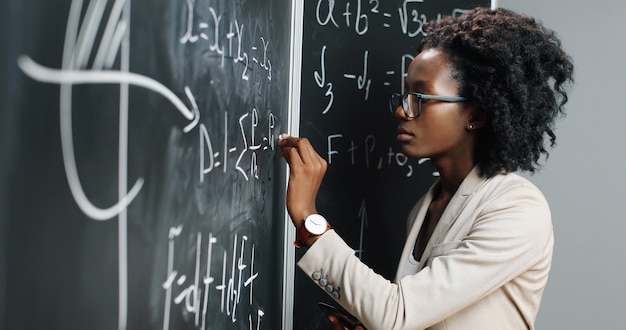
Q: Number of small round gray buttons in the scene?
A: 4